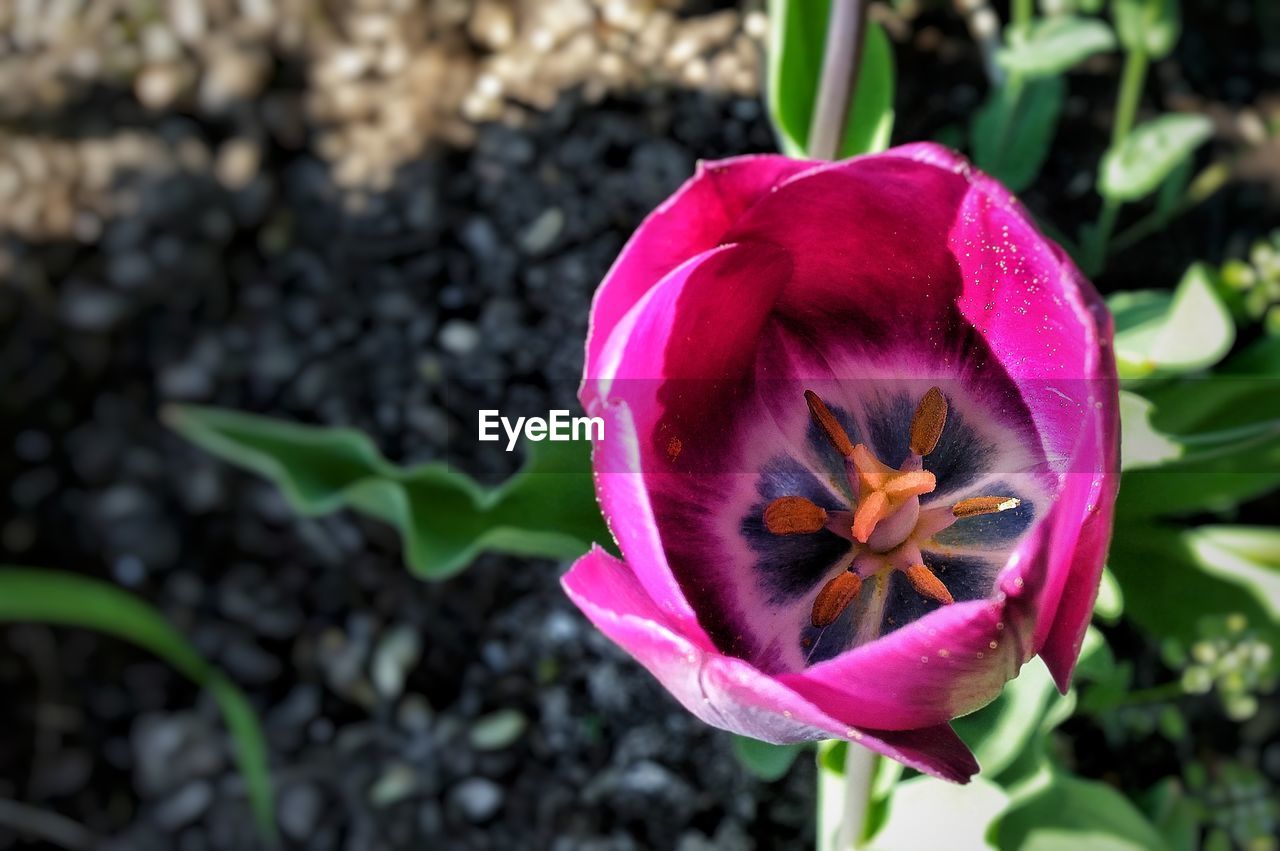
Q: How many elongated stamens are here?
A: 6